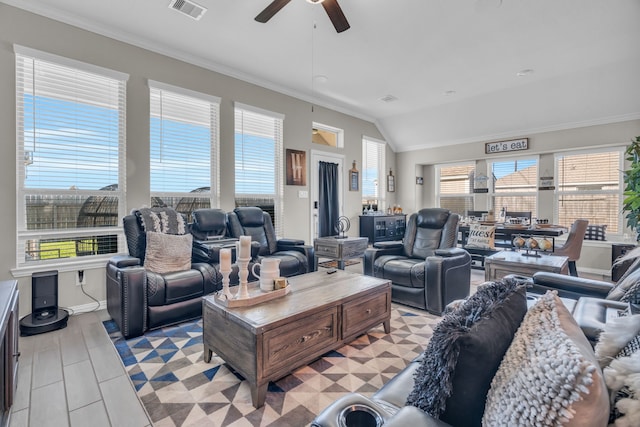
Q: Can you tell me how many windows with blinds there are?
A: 7